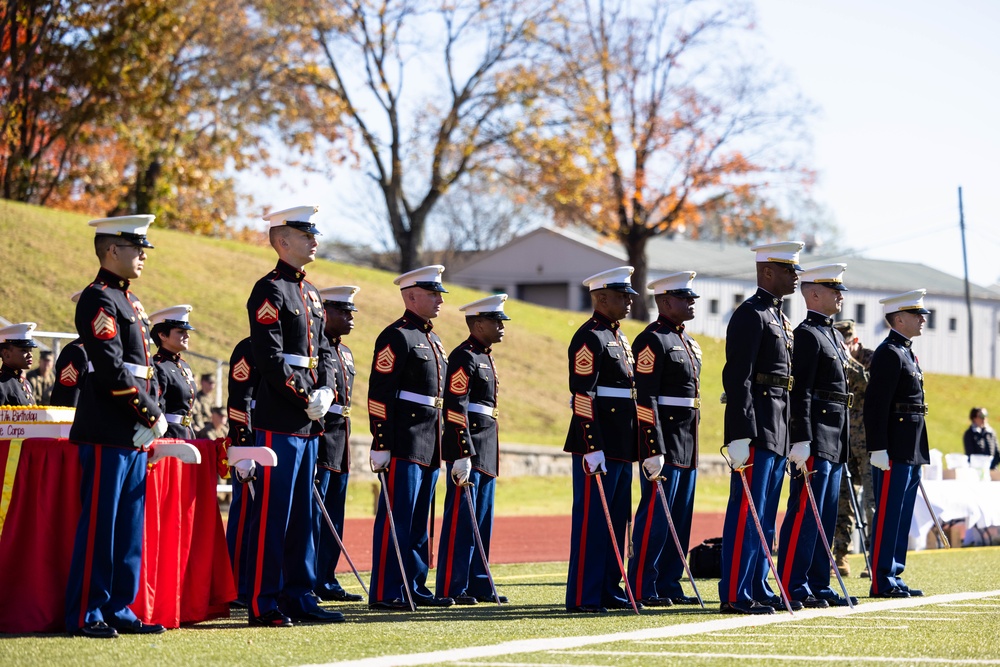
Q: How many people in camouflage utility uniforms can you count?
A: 4